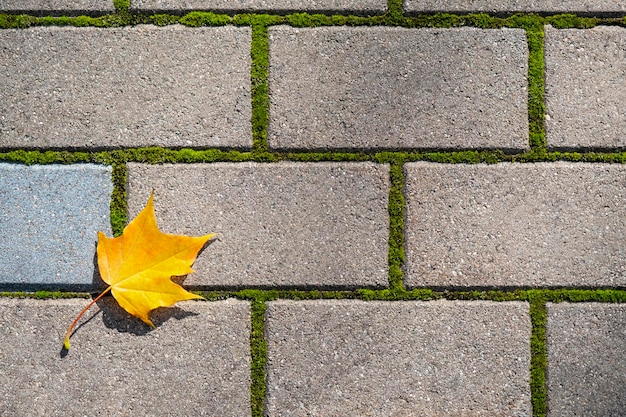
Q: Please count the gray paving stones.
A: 11